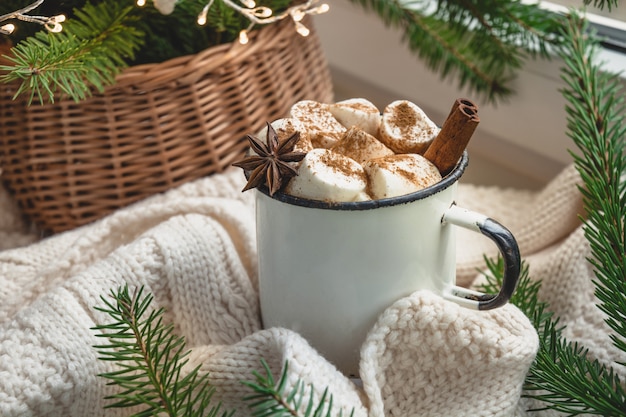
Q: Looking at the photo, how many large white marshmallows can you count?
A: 7